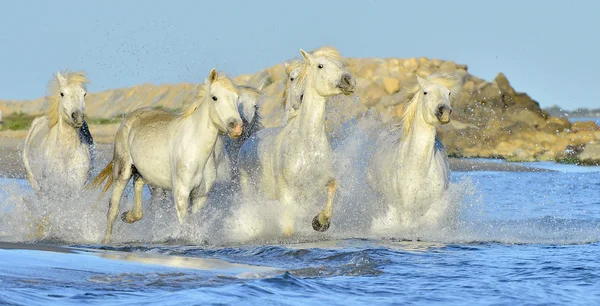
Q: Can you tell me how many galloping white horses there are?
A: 6